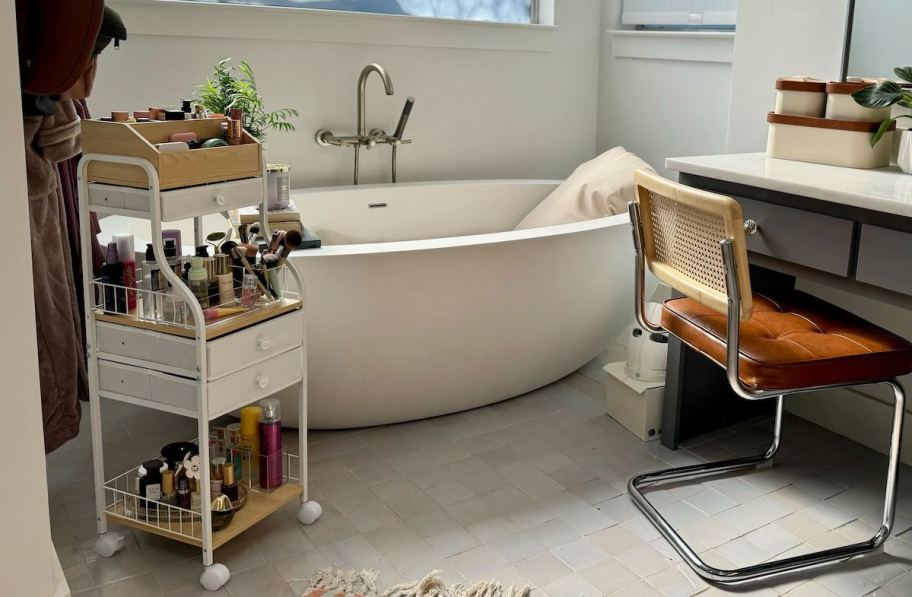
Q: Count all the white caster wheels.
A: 3